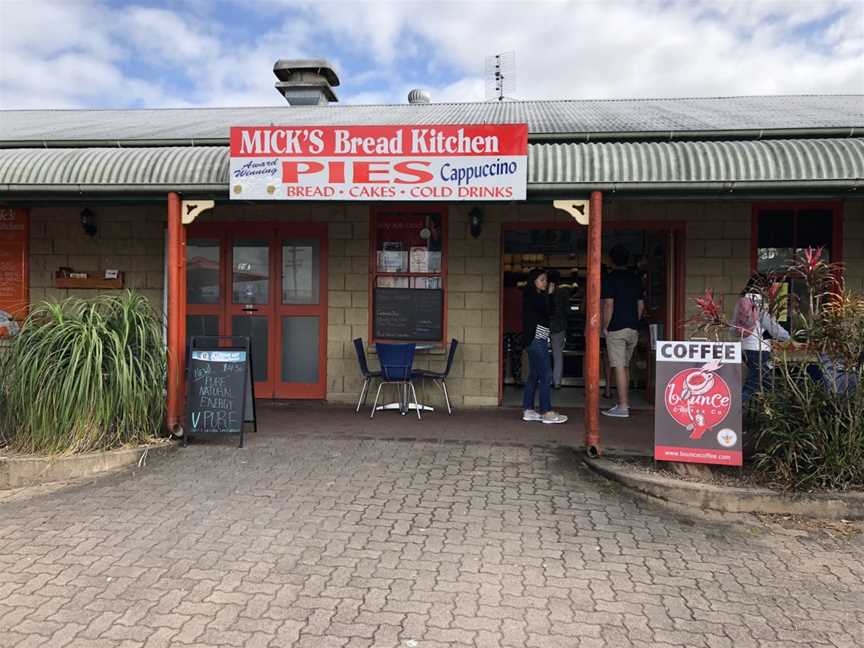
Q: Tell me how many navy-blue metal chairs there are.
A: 3